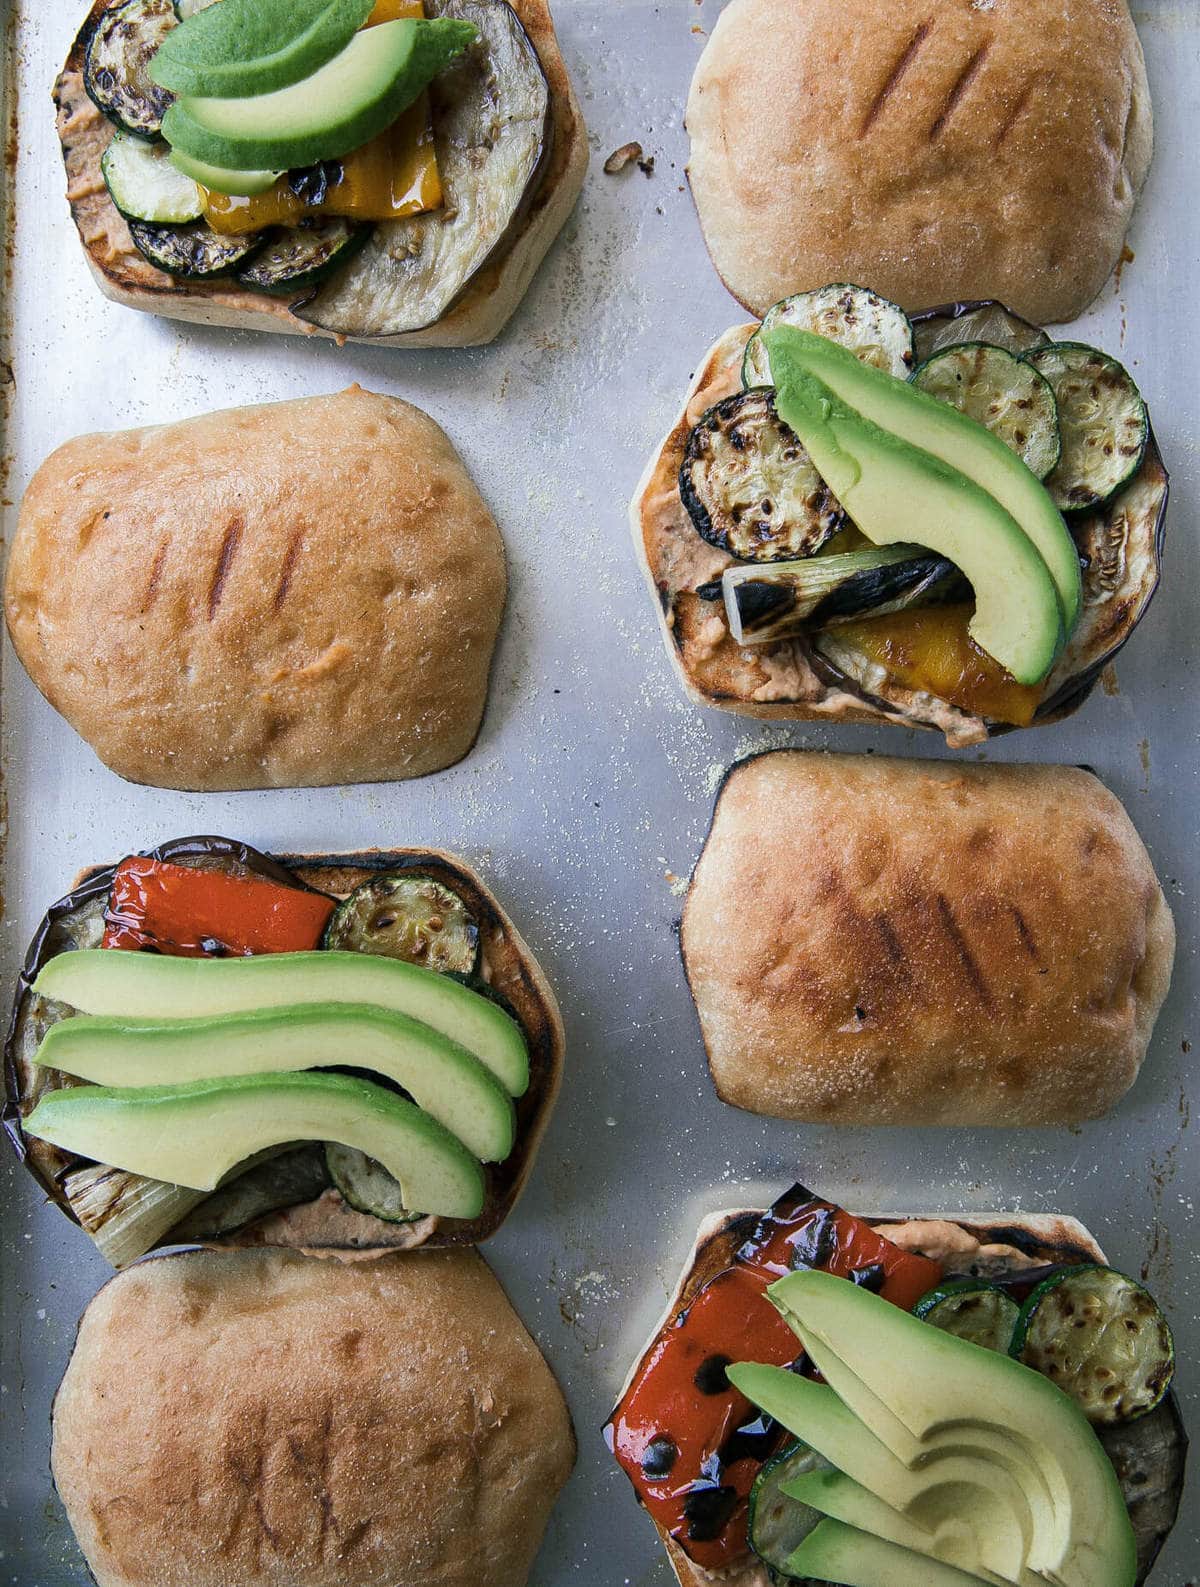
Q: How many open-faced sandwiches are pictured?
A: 4